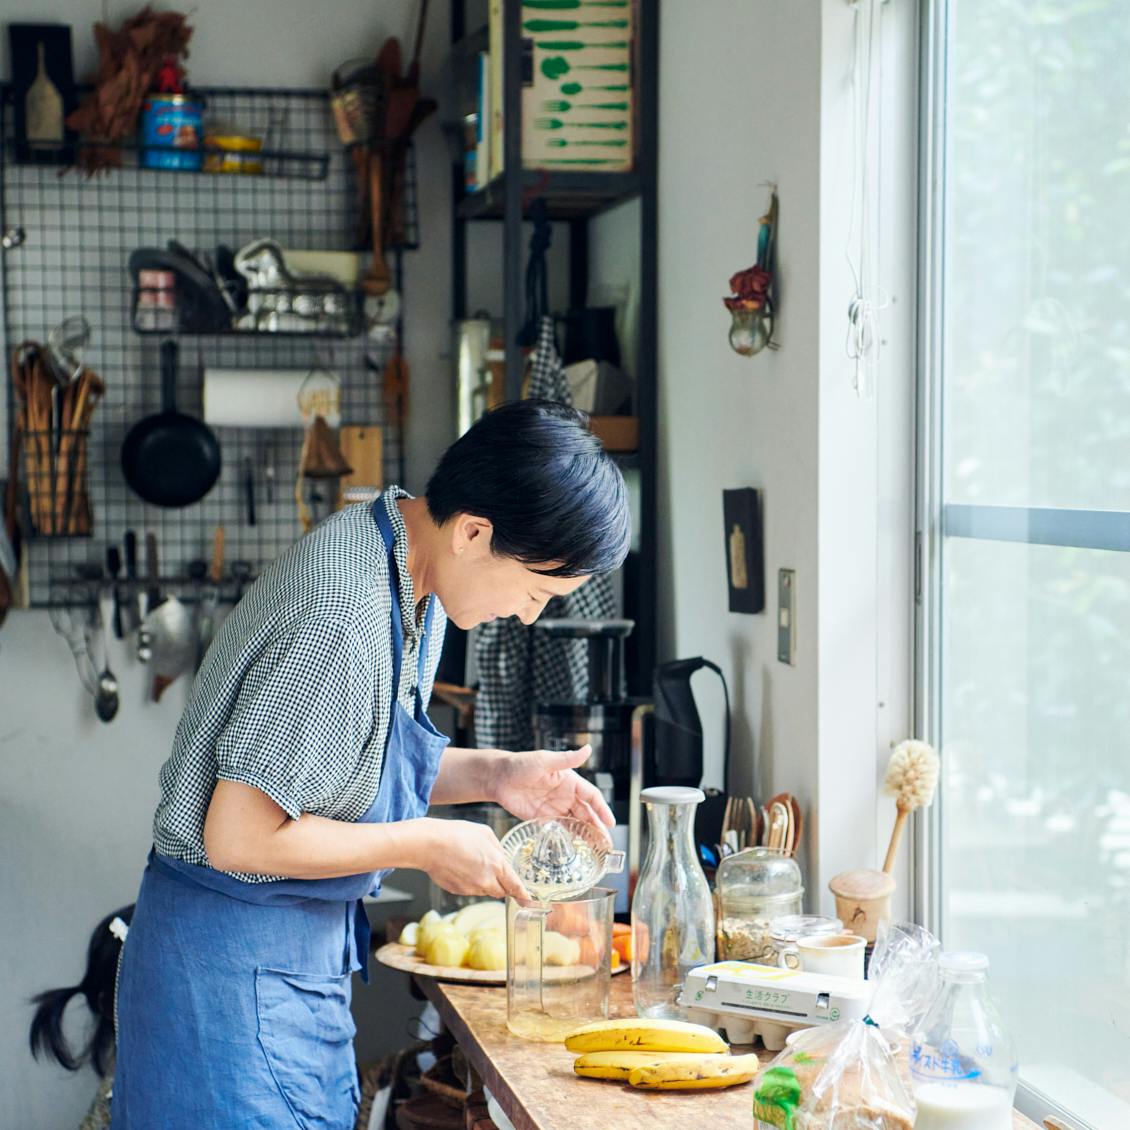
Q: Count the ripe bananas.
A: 3